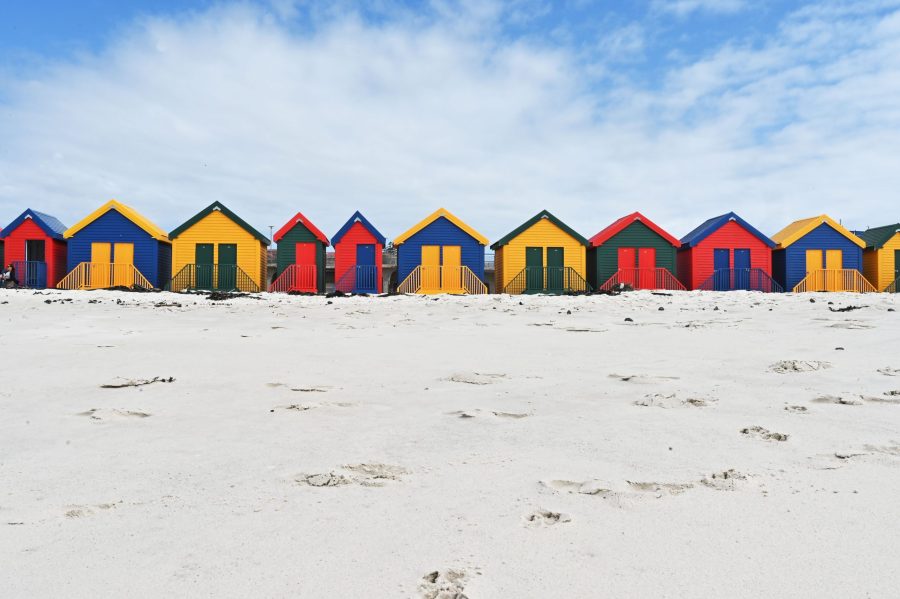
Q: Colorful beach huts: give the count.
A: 11